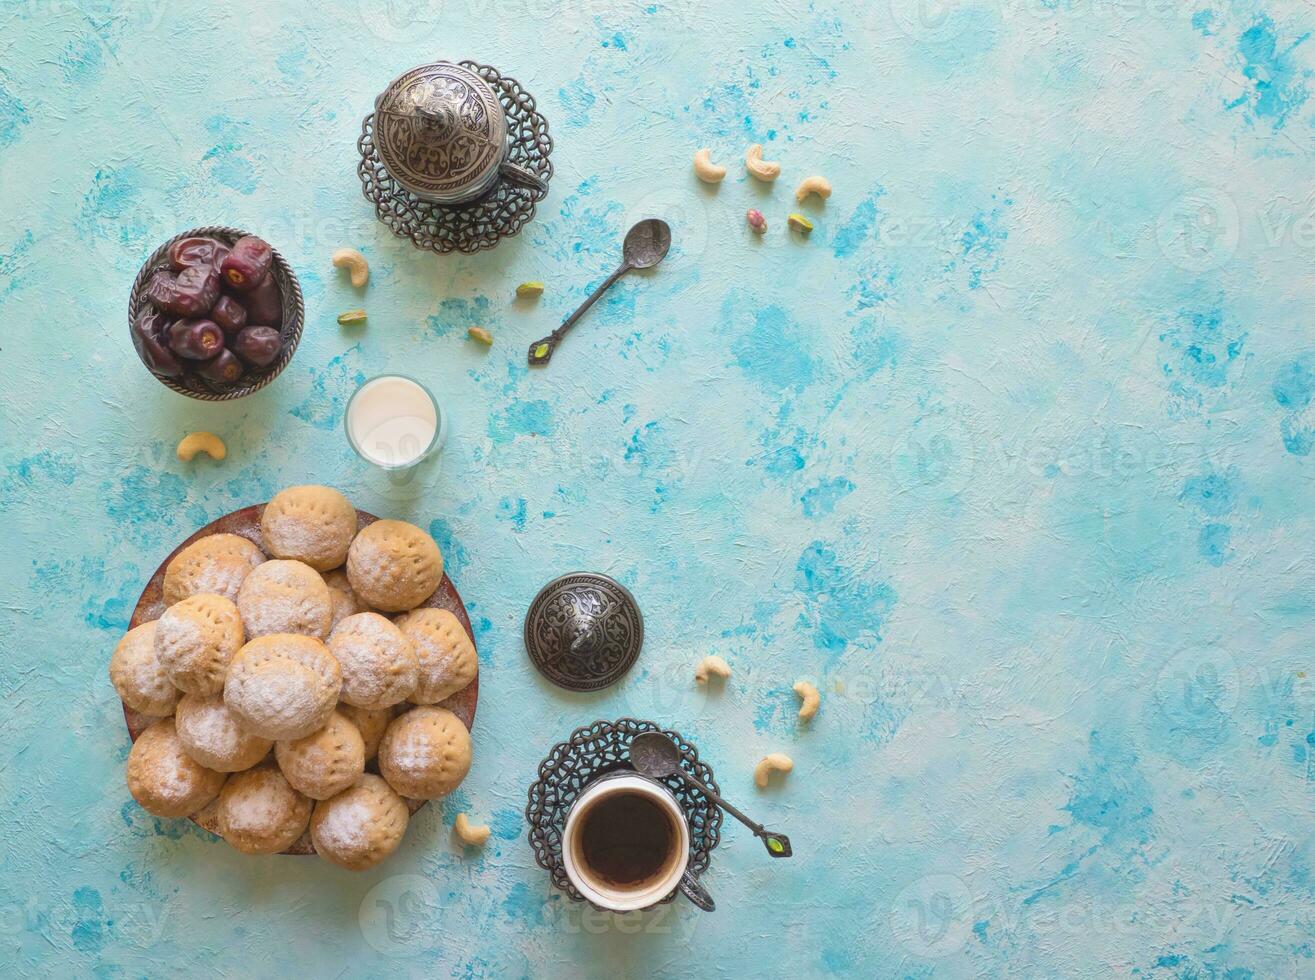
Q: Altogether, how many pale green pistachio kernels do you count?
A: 4